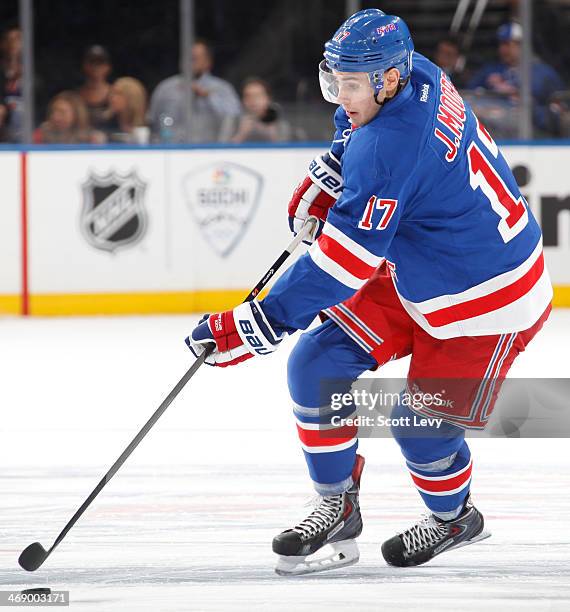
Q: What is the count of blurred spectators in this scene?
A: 8